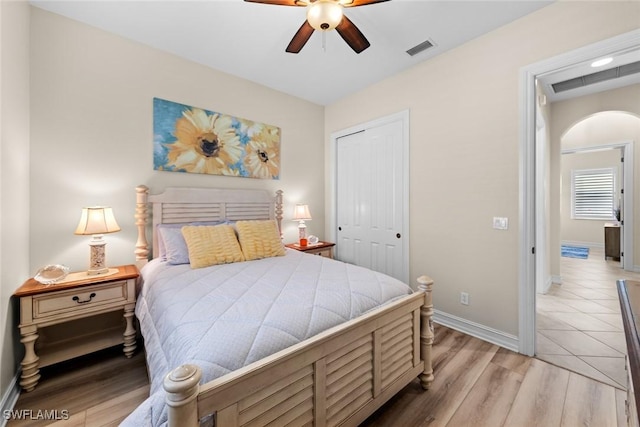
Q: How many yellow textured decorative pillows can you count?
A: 2